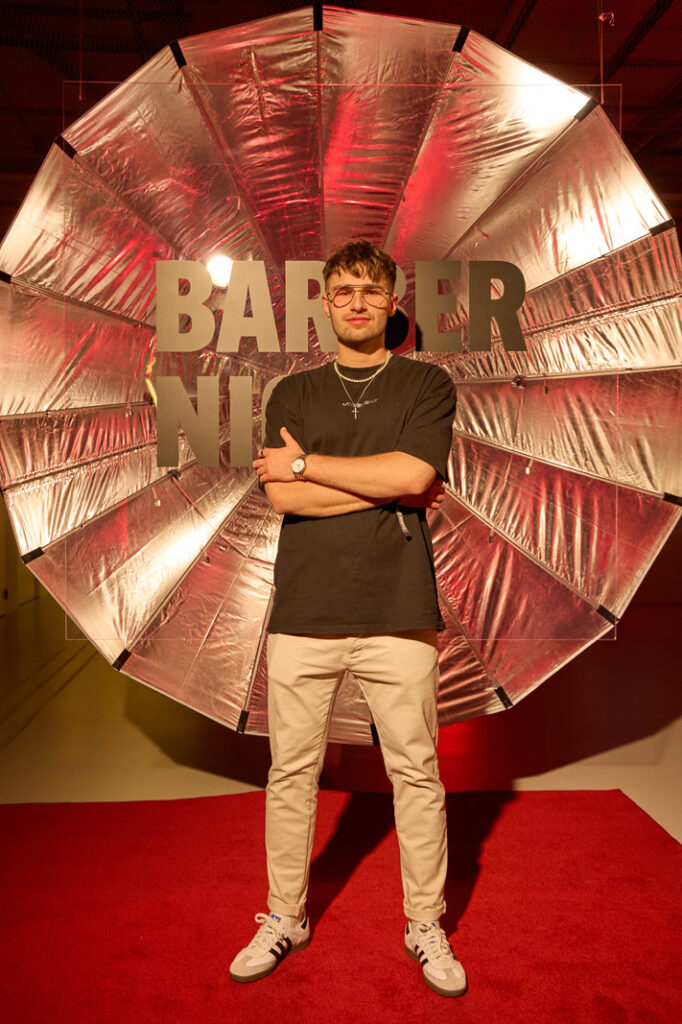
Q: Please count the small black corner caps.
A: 14